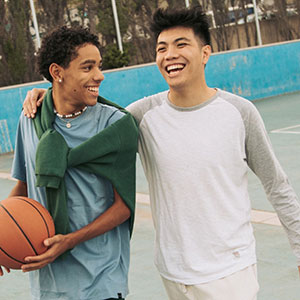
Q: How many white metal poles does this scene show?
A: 4